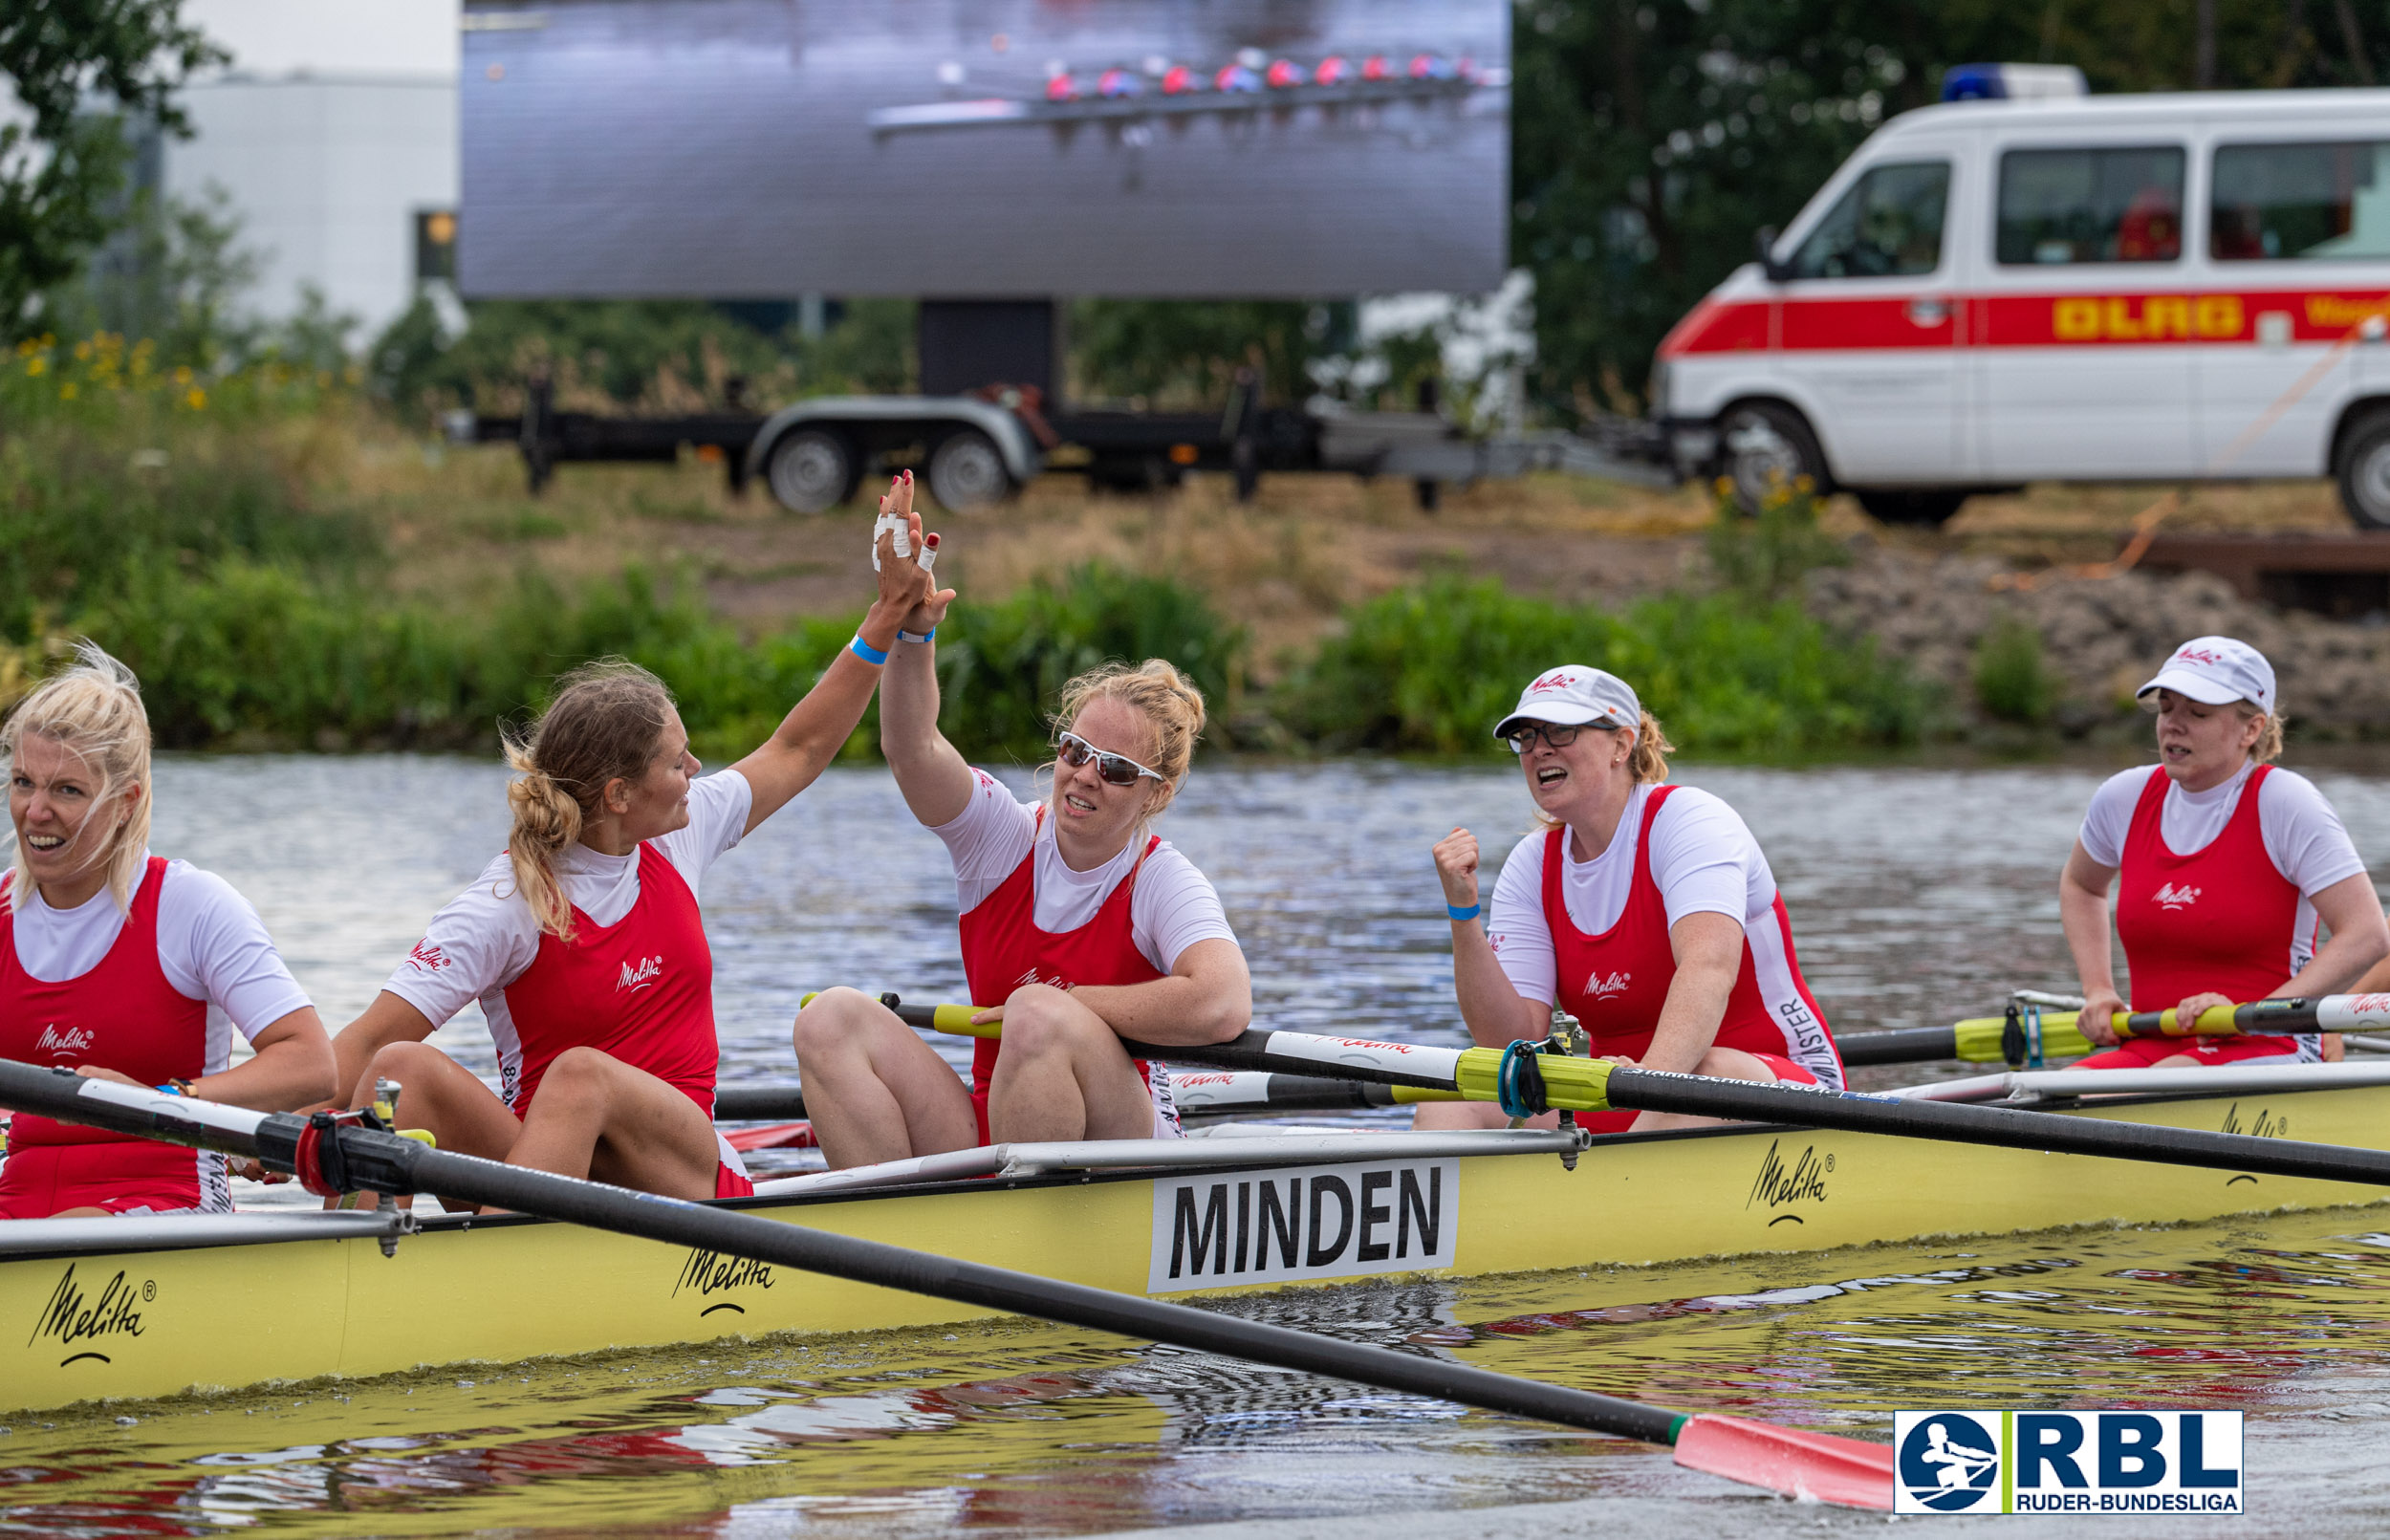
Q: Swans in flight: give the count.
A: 0